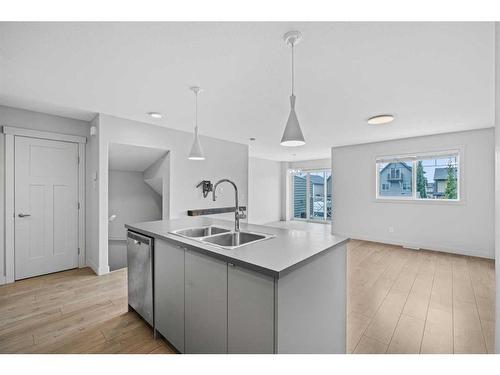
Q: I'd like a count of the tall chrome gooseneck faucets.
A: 1